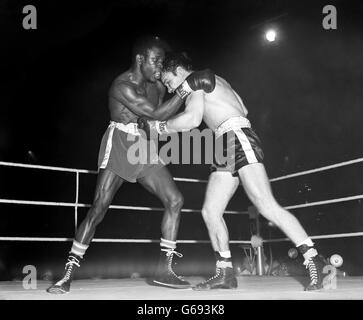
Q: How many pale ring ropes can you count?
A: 3